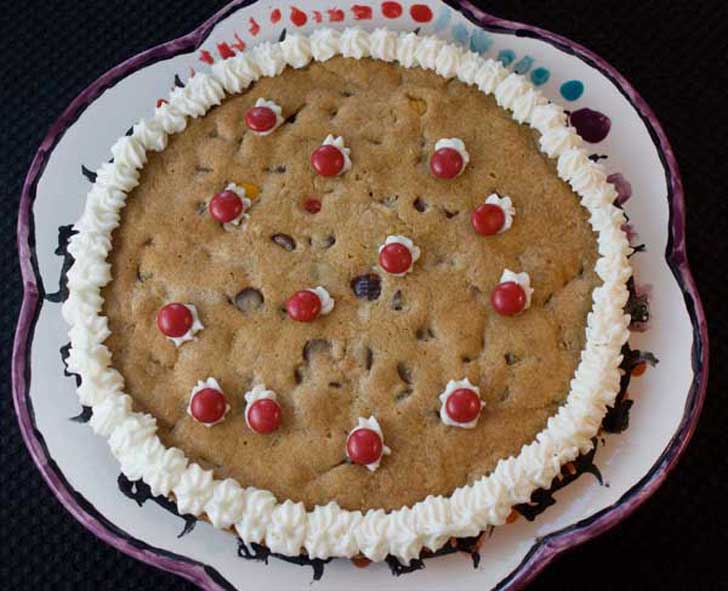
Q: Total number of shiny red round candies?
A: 13